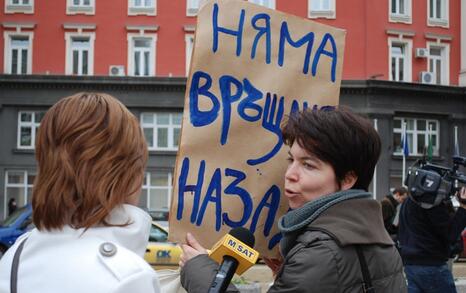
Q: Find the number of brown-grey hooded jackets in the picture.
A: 1